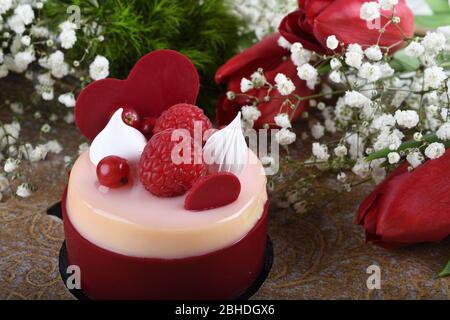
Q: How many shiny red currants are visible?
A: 3